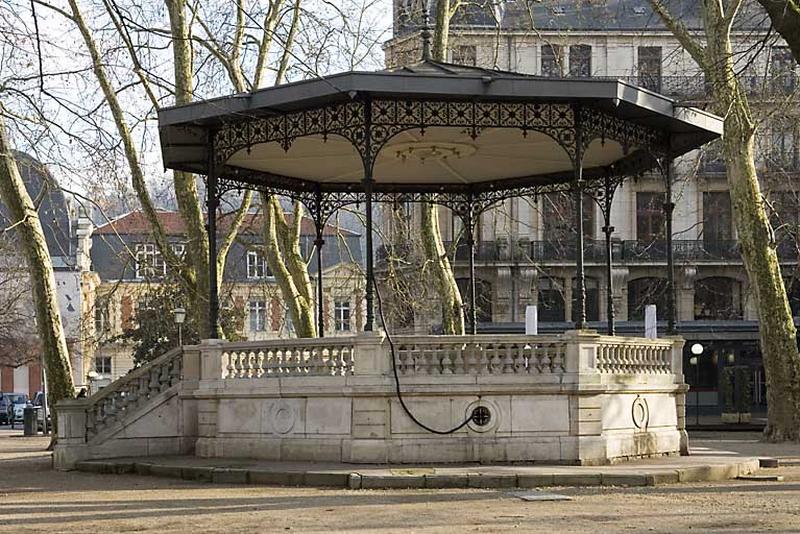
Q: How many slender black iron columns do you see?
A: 7